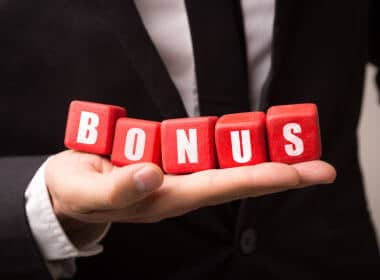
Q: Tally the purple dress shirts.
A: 0